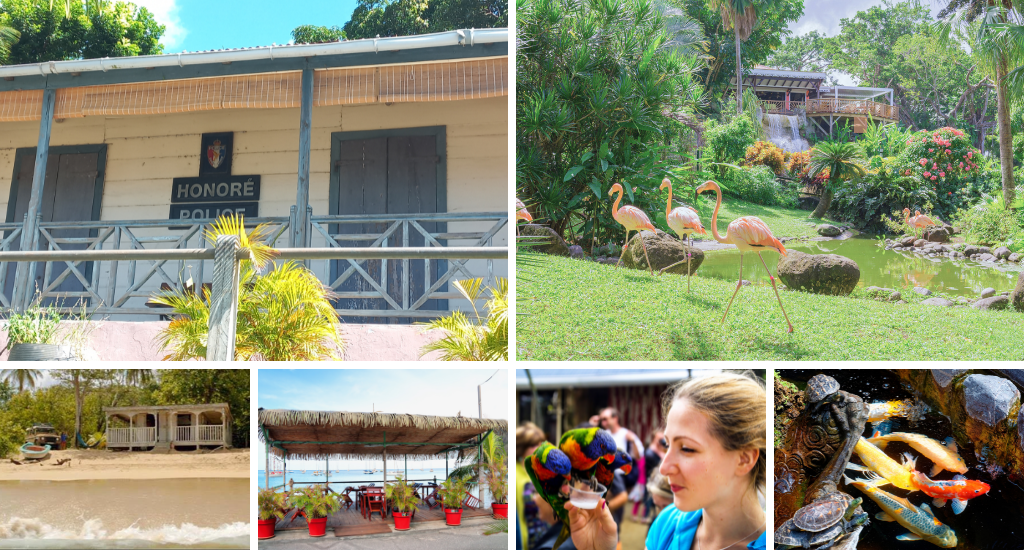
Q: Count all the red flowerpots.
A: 5